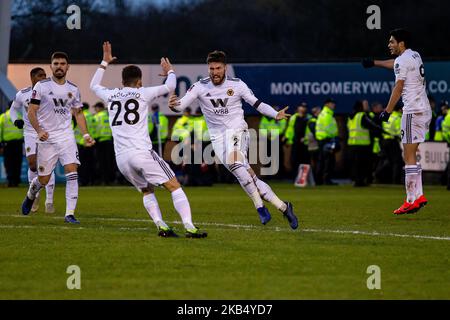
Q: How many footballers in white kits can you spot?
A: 5